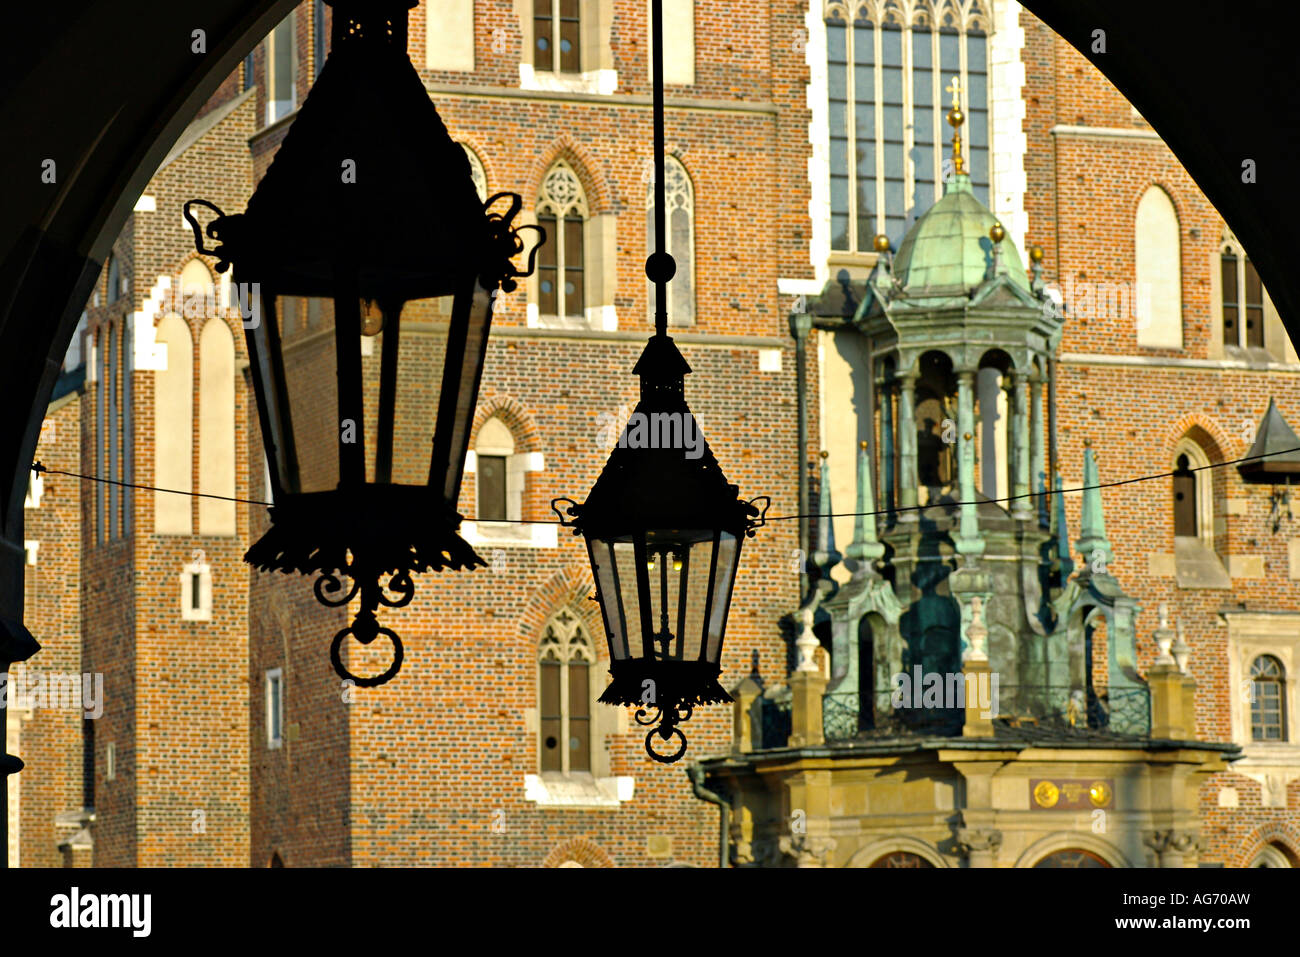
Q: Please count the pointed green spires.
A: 5